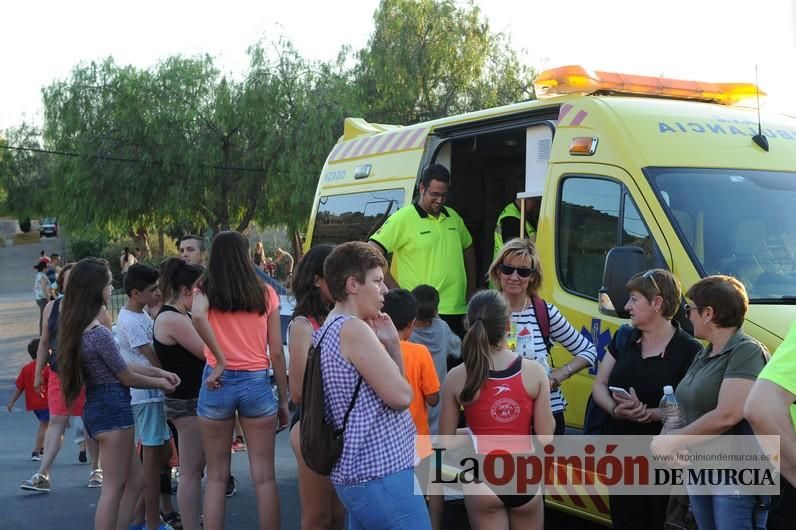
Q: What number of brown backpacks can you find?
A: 1